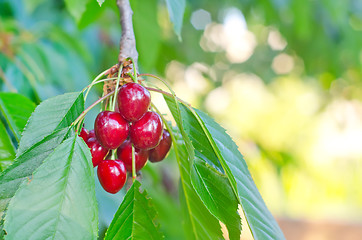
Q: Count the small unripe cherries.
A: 0